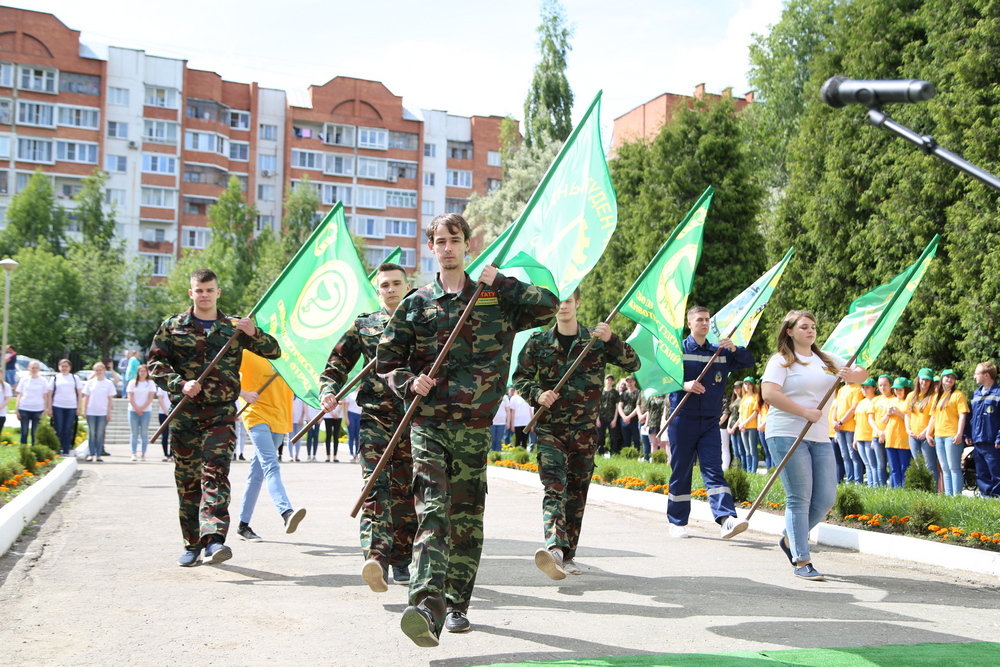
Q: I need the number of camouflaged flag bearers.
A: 4